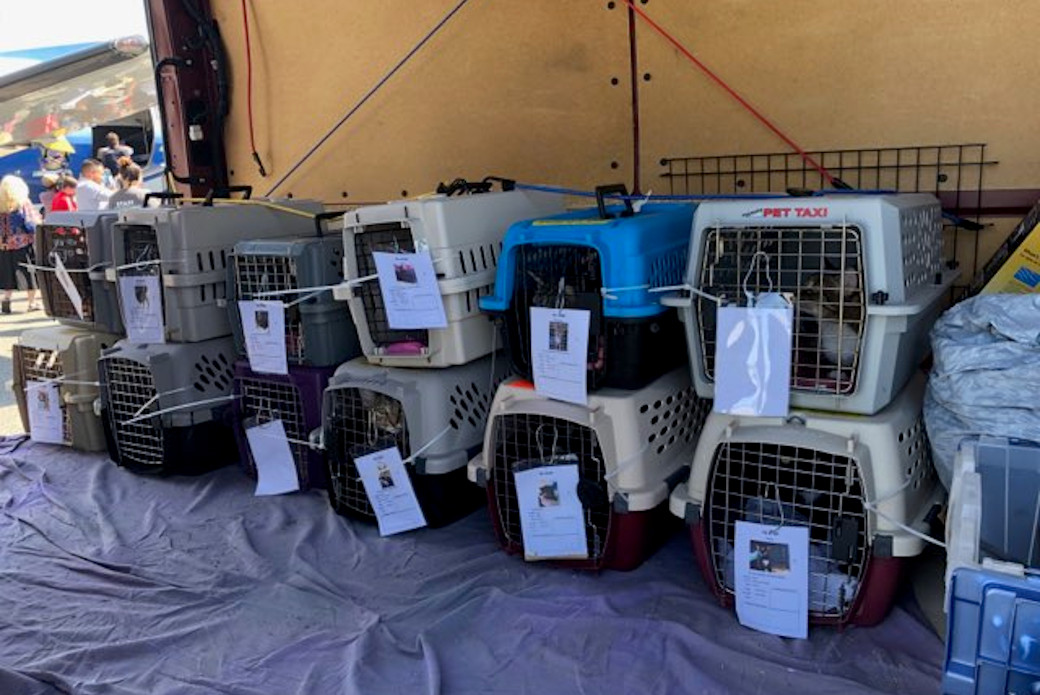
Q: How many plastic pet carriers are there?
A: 12